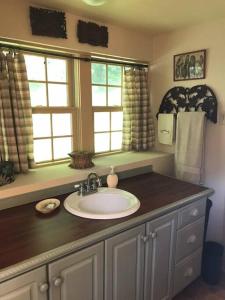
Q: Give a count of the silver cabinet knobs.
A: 7